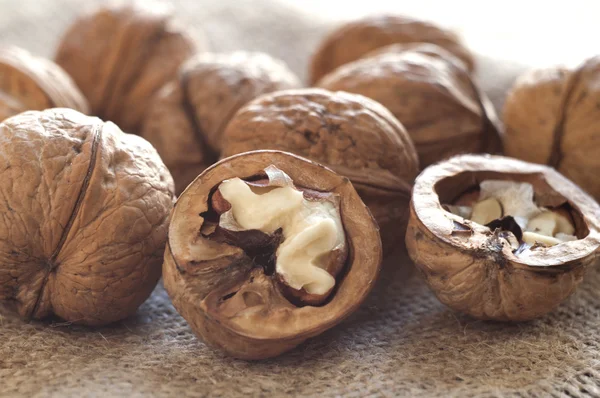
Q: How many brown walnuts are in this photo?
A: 10